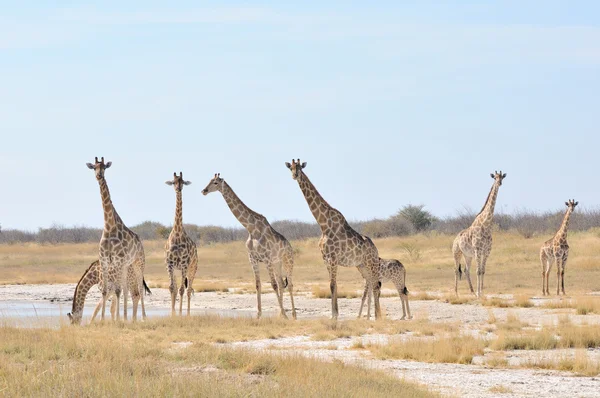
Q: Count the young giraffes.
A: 2